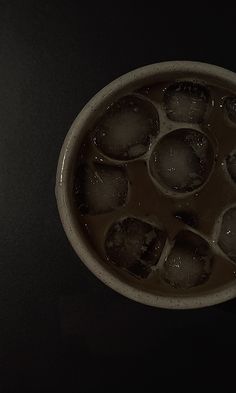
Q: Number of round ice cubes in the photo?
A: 2